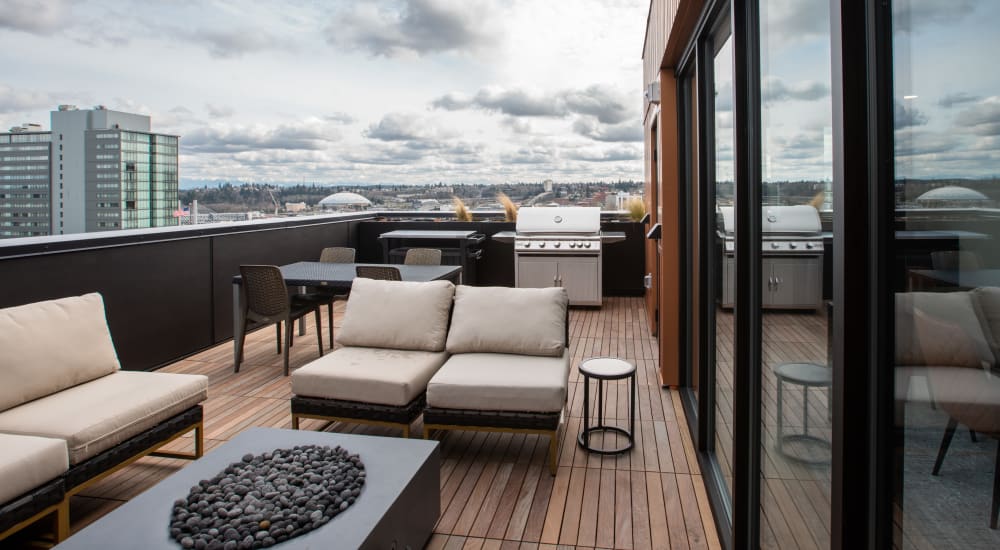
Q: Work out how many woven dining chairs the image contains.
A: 4